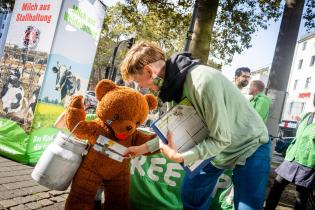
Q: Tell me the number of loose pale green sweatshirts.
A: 1